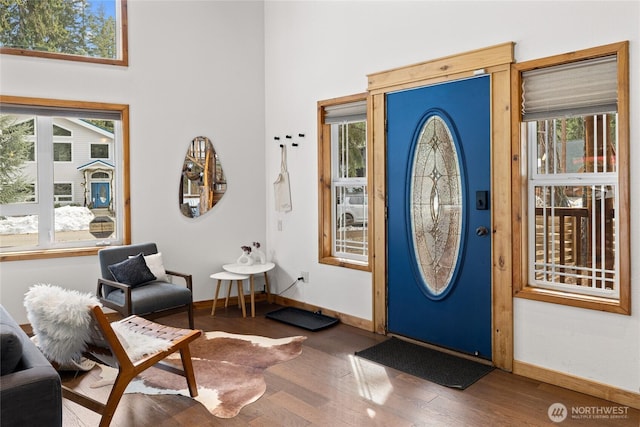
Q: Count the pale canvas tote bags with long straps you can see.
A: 1